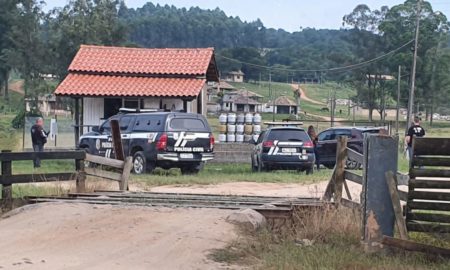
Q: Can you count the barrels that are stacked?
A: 15